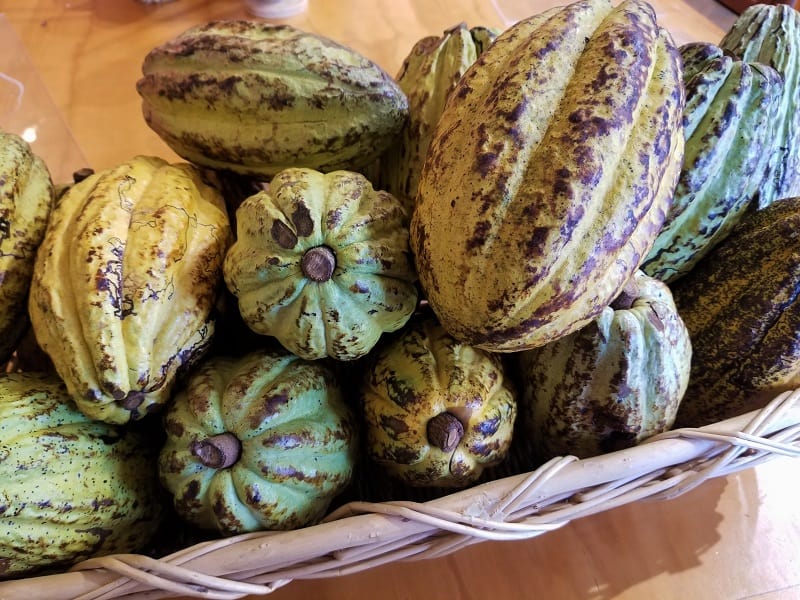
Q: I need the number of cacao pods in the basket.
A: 13